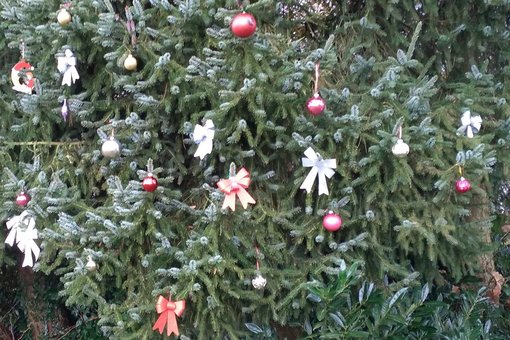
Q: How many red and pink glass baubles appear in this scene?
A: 6